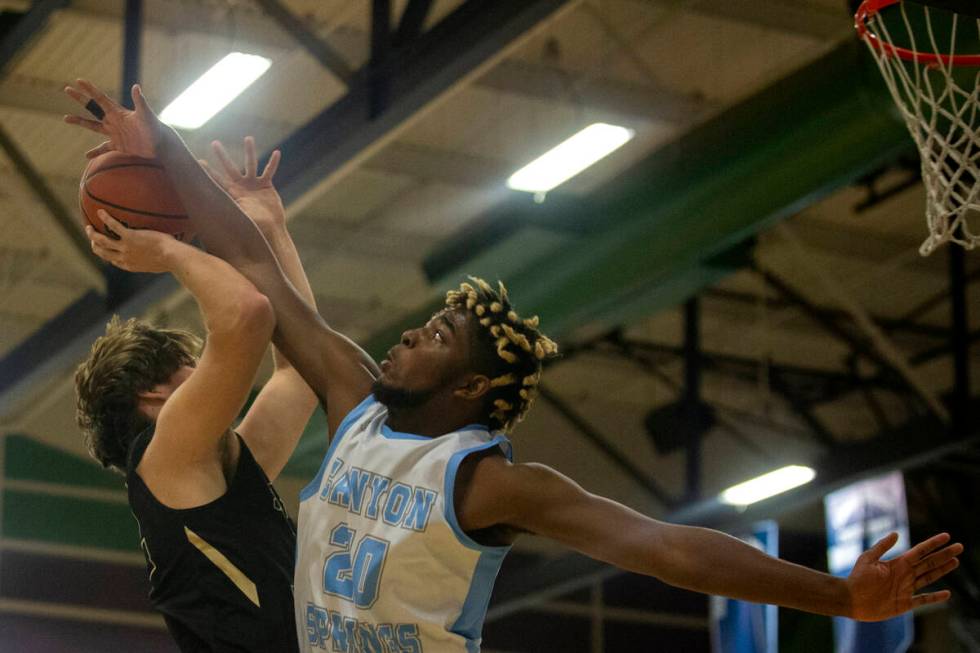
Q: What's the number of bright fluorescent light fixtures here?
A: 3